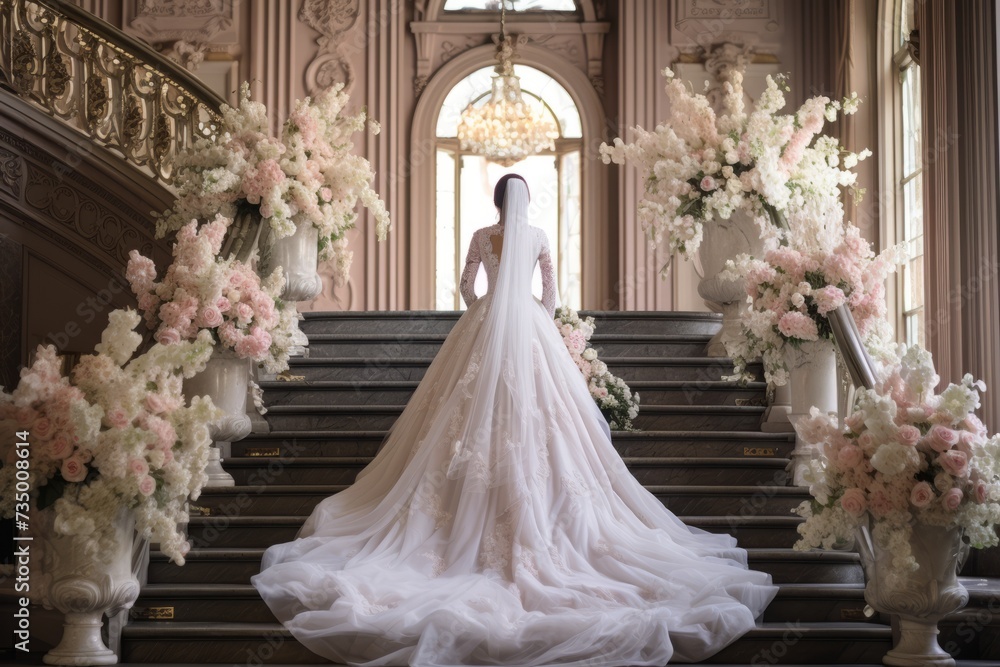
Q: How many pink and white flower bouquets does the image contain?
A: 7